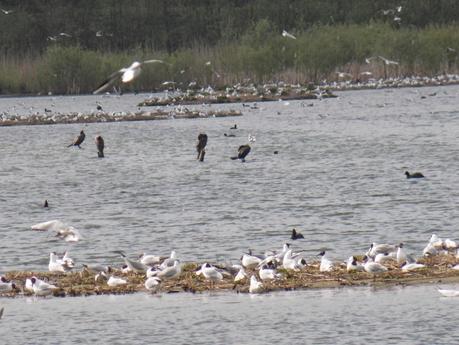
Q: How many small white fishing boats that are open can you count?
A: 0